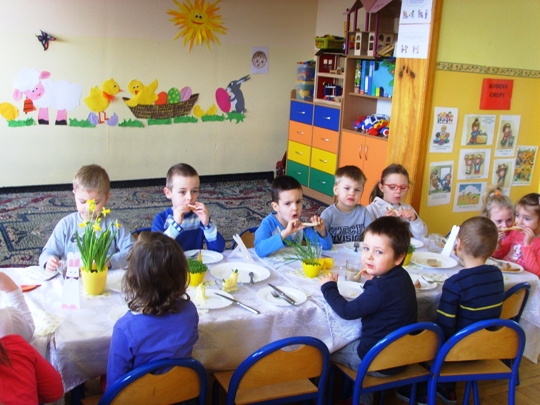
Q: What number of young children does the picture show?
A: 12